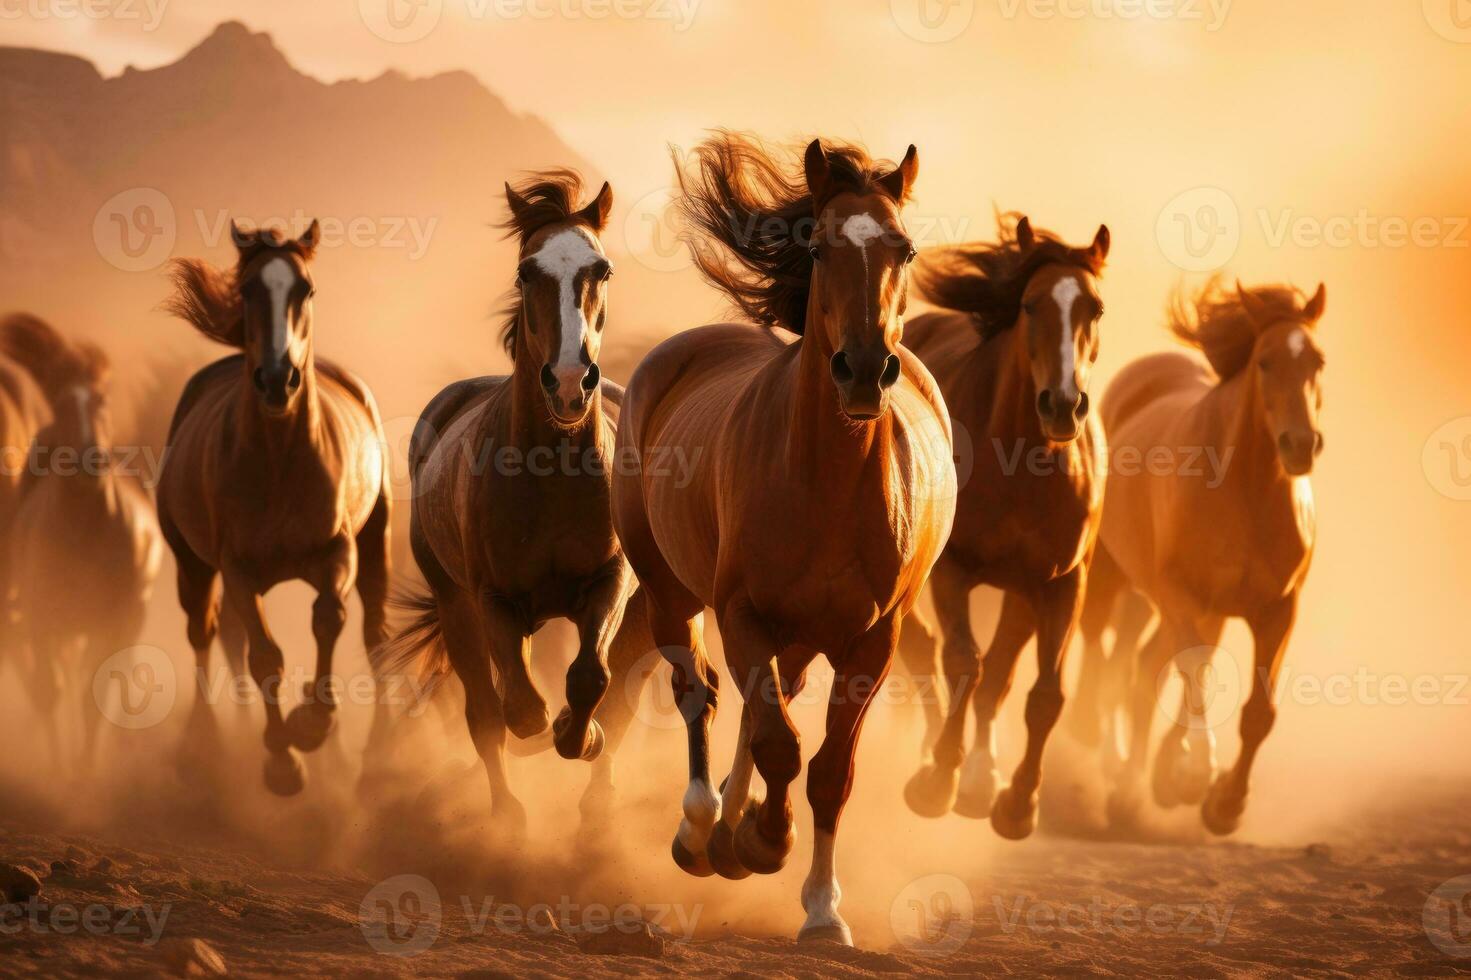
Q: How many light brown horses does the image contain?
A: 1